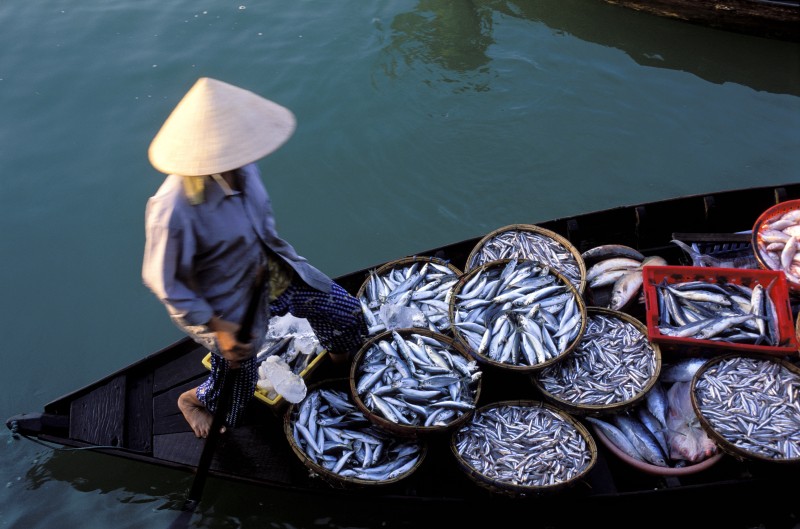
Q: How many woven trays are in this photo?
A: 8